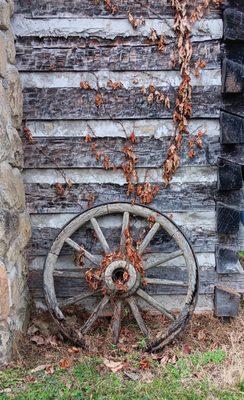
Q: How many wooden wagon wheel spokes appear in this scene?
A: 12